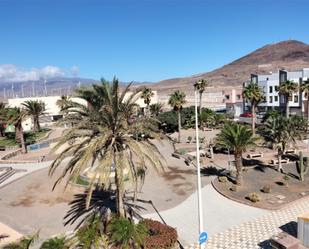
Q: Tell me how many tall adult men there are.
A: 0